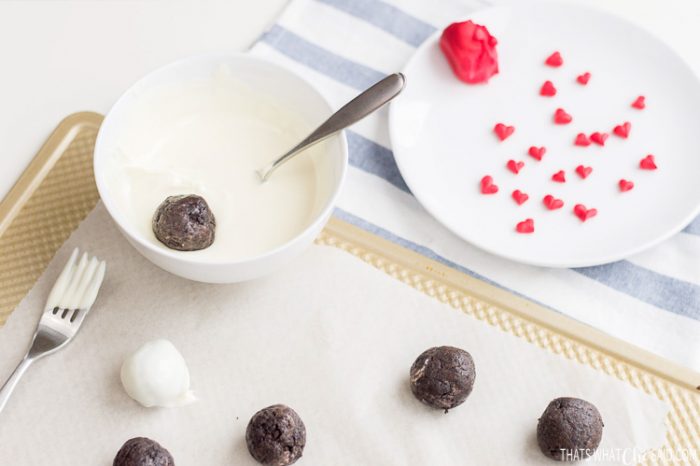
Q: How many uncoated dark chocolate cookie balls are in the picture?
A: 5